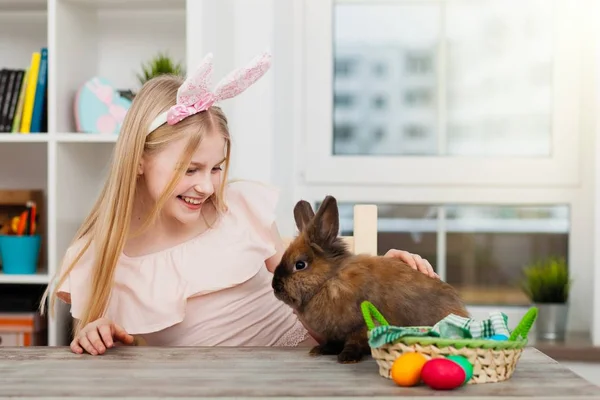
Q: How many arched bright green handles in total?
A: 2